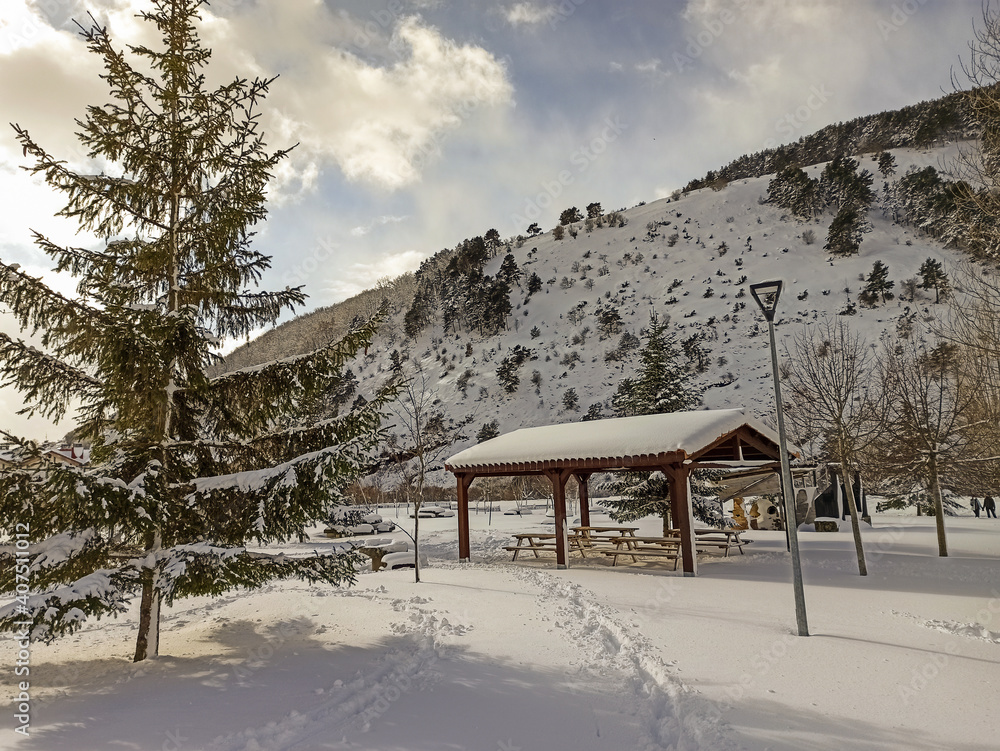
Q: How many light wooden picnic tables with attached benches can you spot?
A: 4